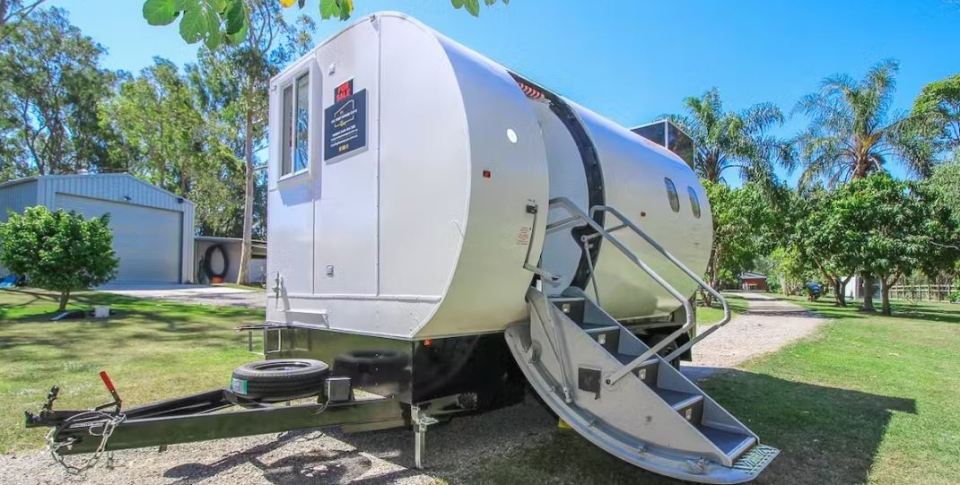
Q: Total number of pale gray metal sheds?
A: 1